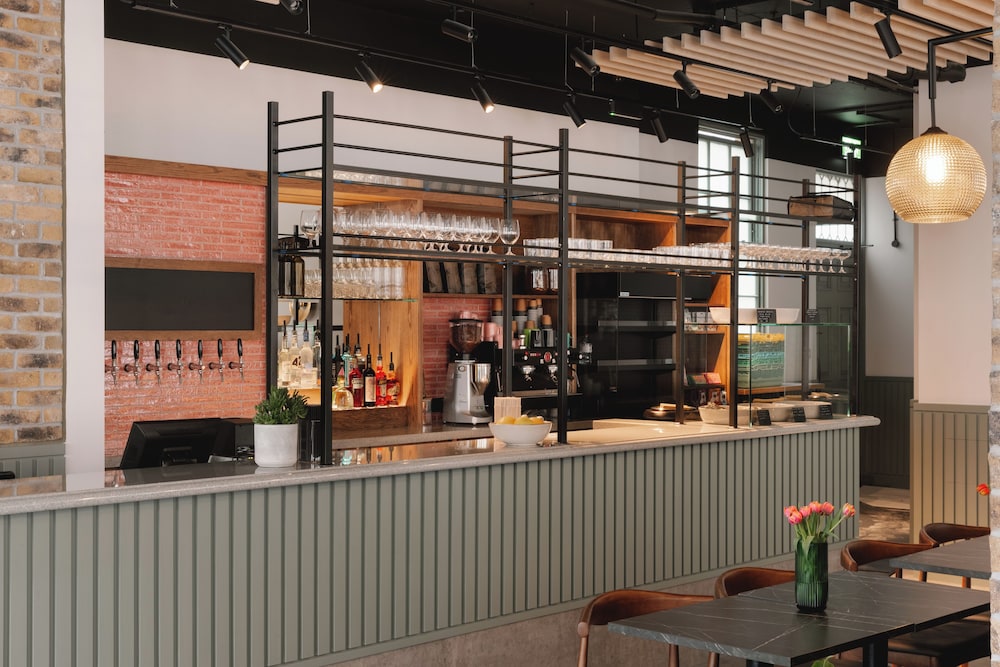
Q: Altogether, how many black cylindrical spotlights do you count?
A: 12